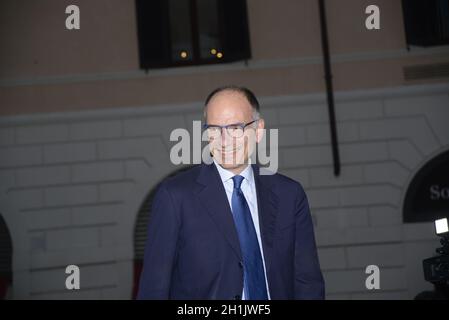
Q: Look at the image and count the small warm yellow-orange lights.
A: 3